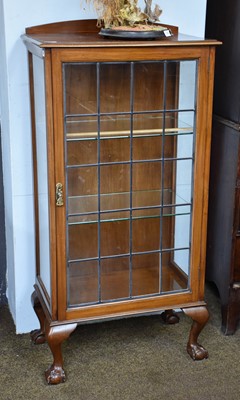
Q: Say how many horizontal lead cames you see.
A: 4